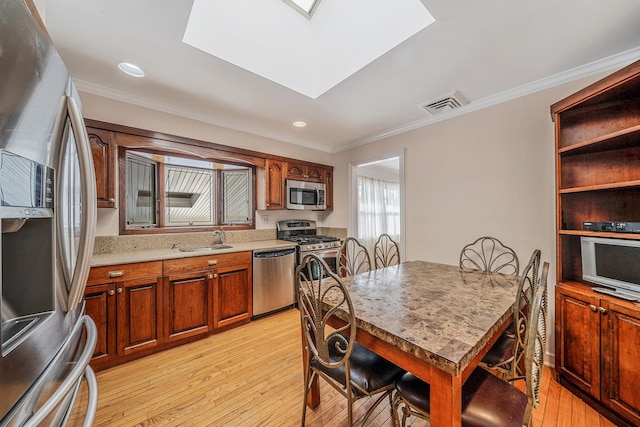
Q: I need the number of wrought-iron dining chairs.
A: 6